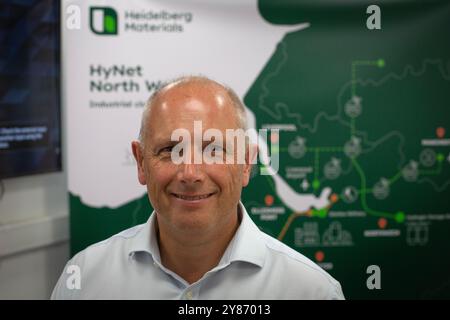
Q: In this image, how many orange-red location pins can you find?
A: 5